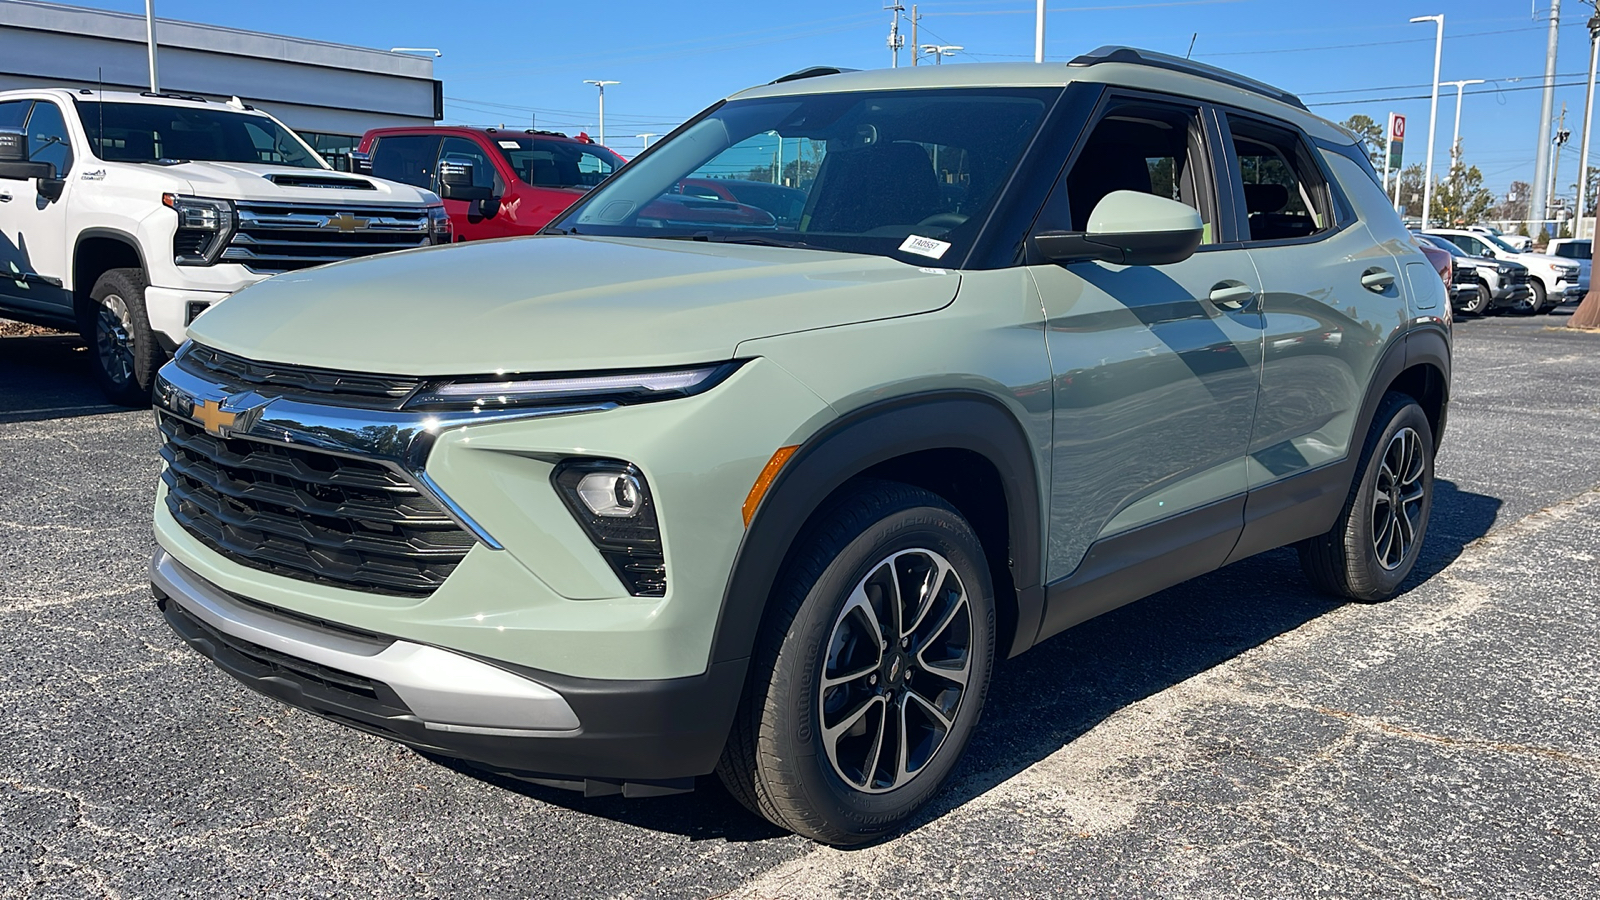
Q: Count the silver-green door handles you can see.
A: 2